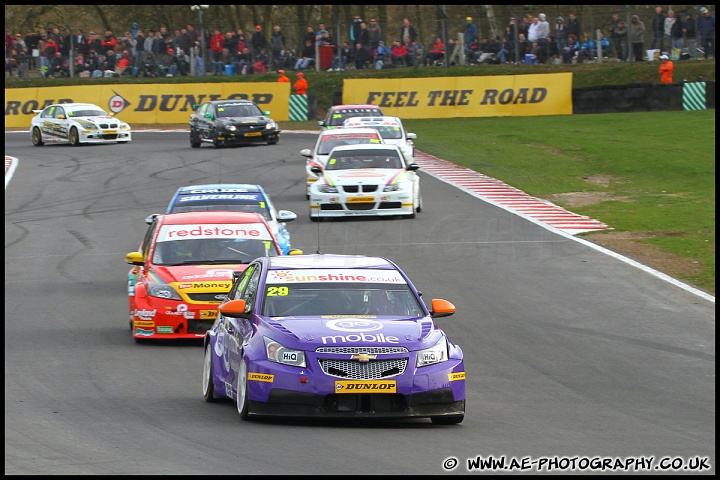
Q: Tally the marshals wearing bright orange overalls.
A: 3